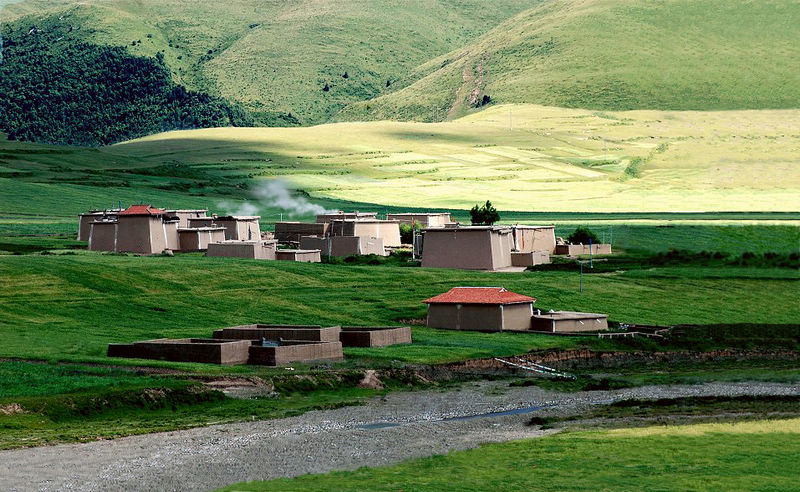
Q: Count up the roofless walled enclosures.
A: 4